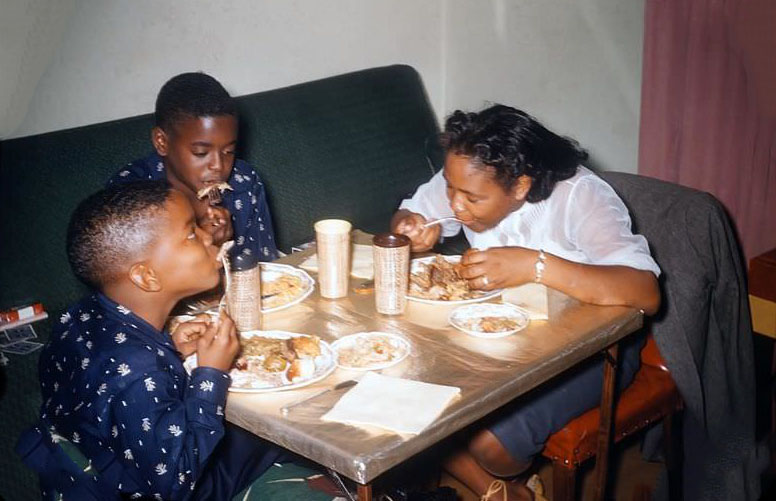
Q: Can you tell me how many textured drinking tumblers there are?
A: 3